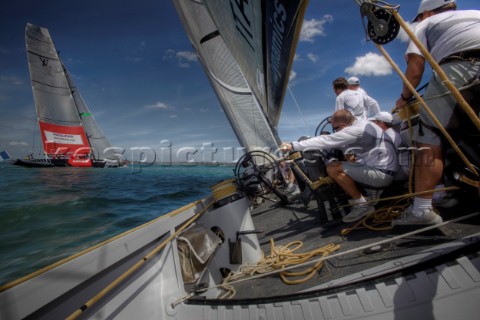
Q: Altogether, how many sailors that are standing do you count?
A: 3